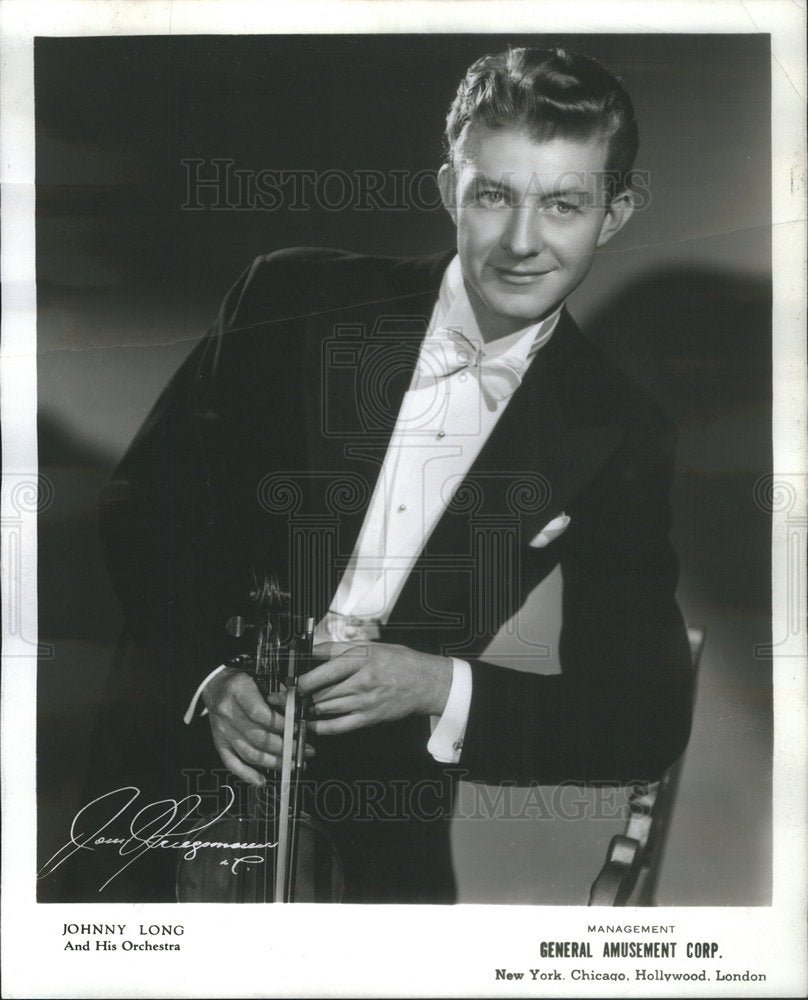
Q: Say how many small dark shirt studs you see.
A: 2